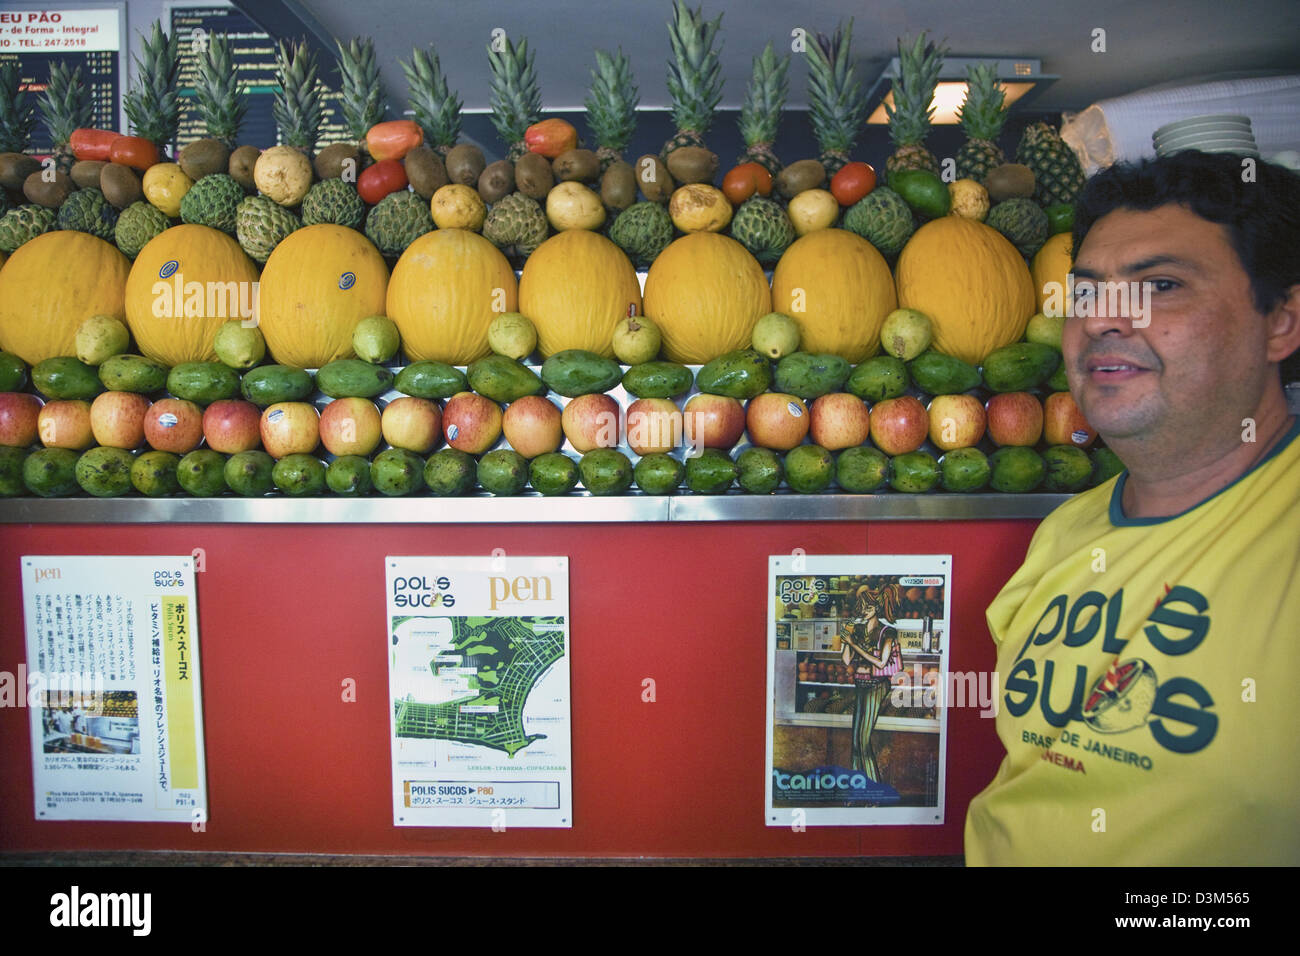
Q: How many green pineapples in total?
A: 15